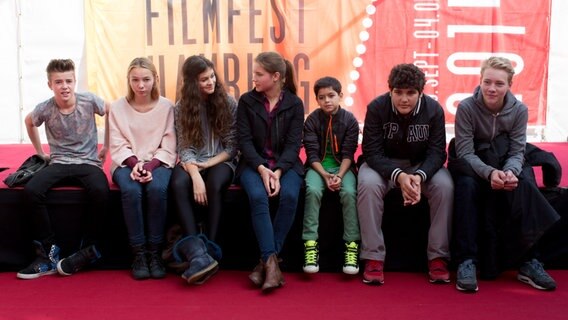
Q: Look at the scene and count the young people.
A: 7